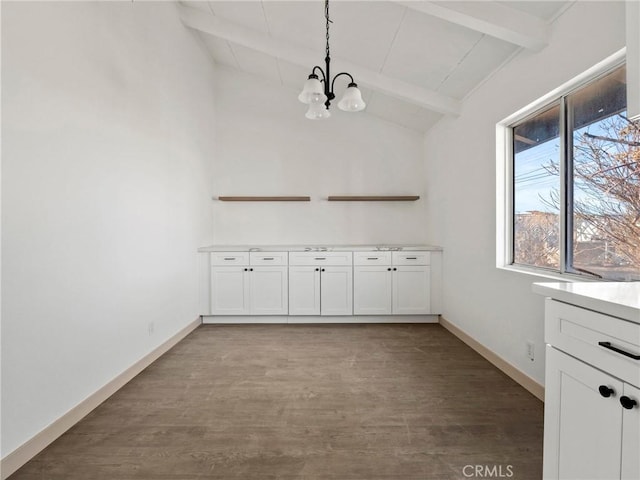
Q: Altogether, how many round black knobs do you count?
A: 8